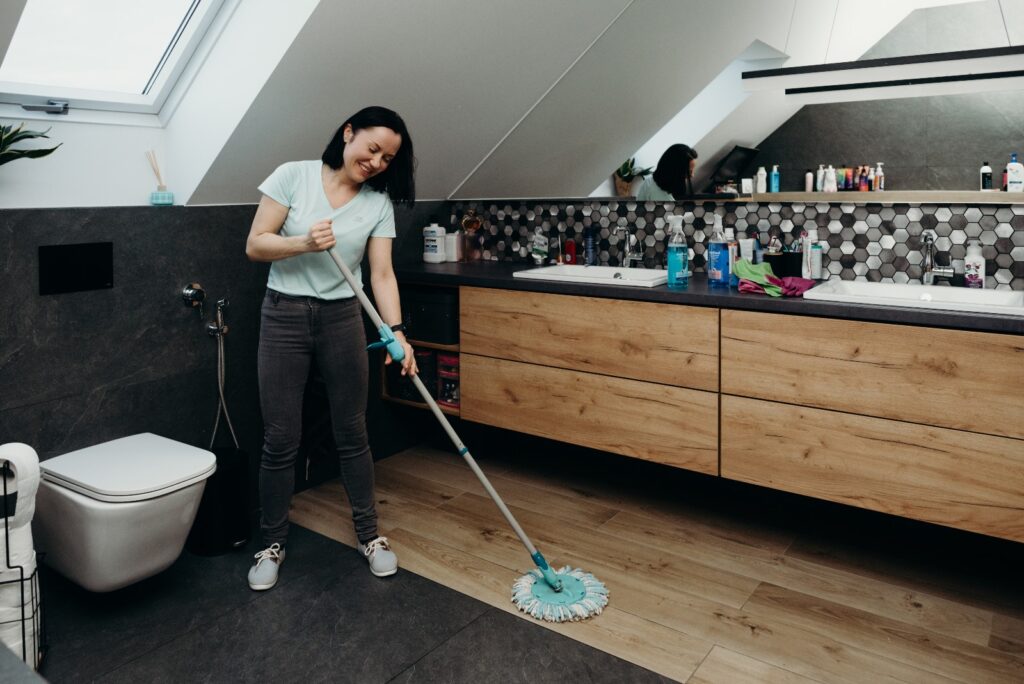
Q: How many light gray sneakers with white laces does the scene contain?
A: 2